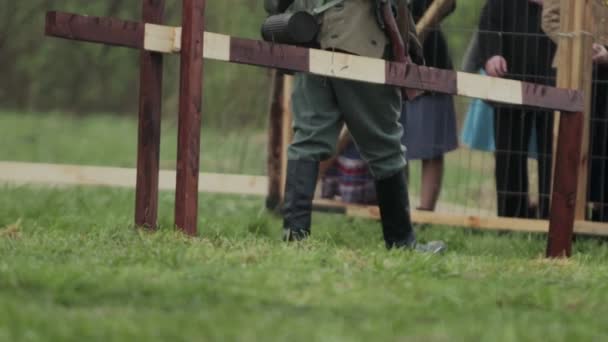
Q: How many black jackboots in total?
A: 2